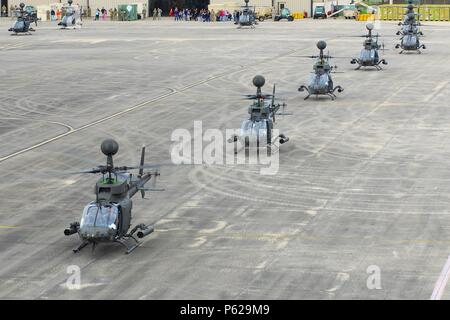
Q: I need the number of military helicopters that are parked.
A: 10